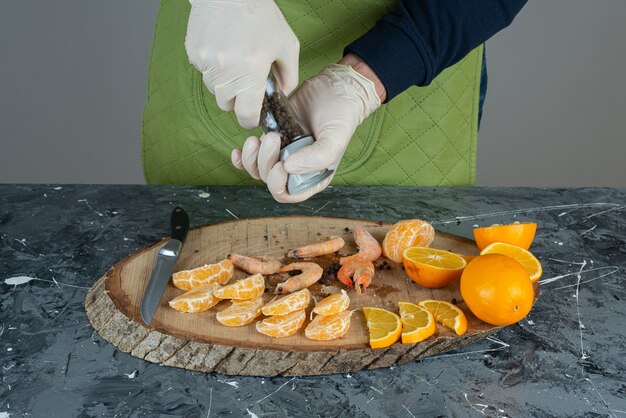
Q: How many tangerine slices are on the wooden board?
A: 8